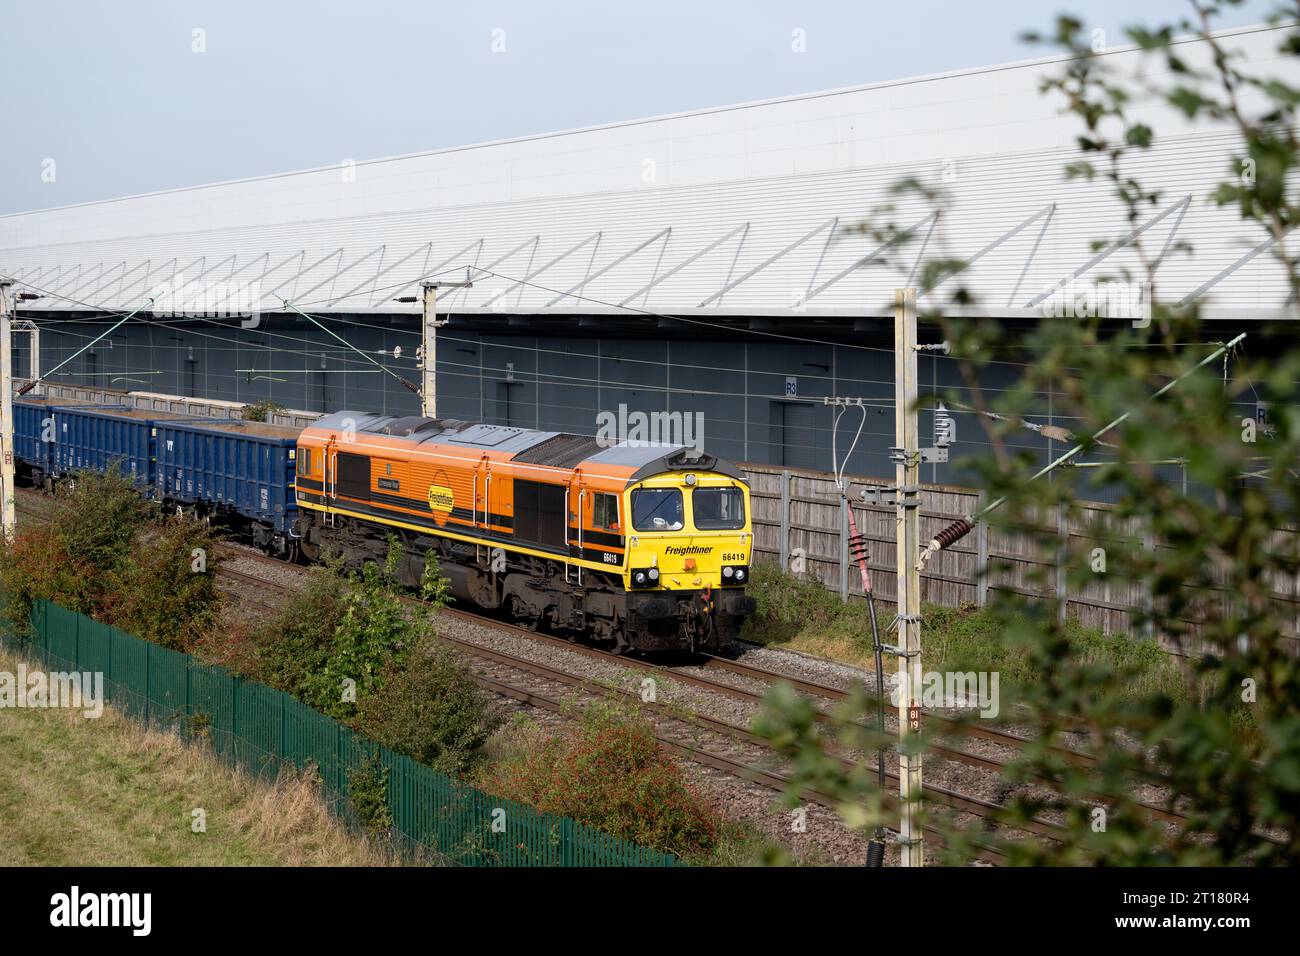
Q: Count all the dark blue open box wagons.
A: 3